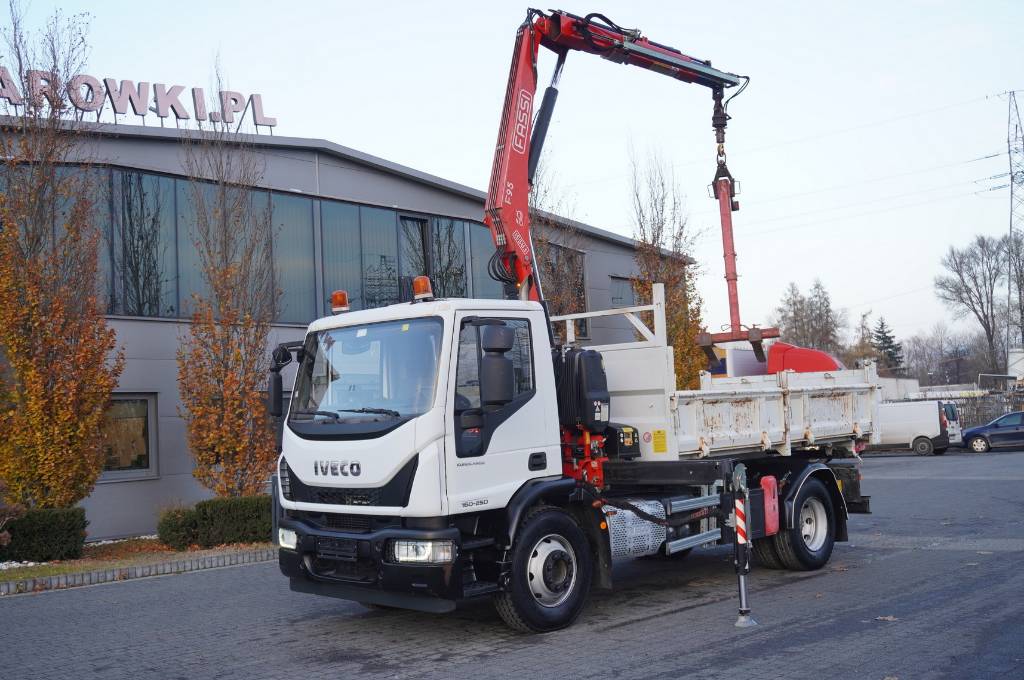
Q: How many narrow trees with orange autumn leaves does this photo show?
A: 4